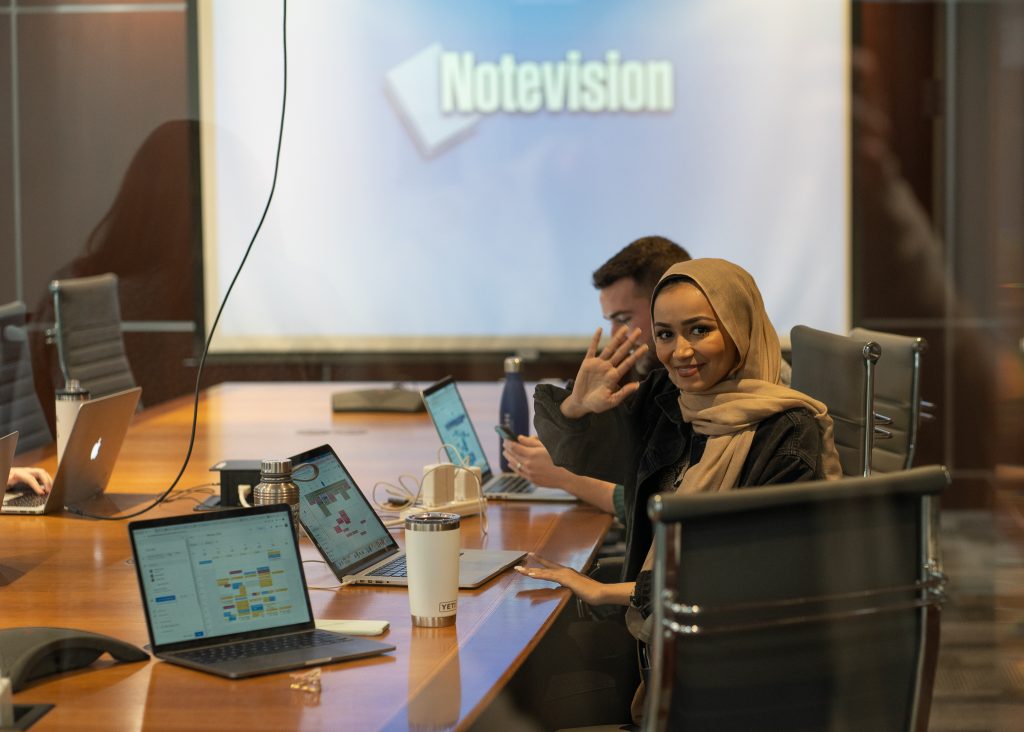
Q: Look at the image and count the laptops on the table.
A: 5